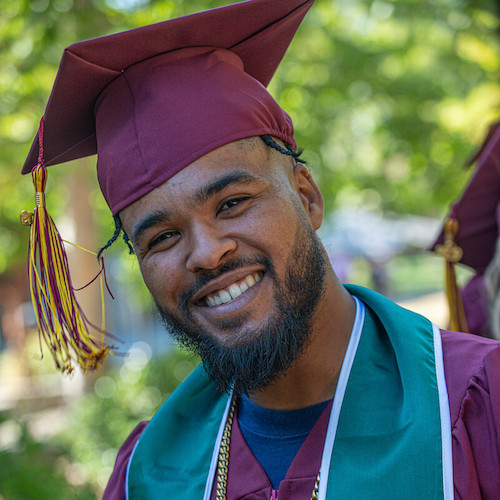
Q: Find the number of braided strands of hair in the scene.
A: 4